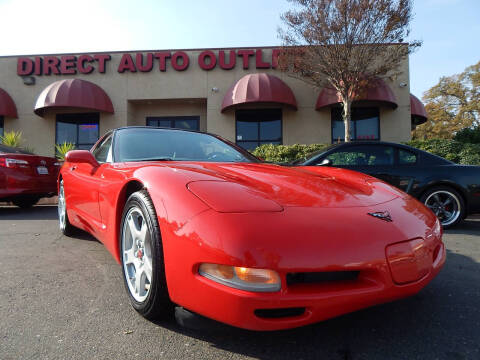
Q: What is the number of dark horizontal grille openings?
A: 2